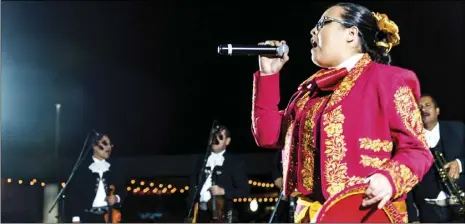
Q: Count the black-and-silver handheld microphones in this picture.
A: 1